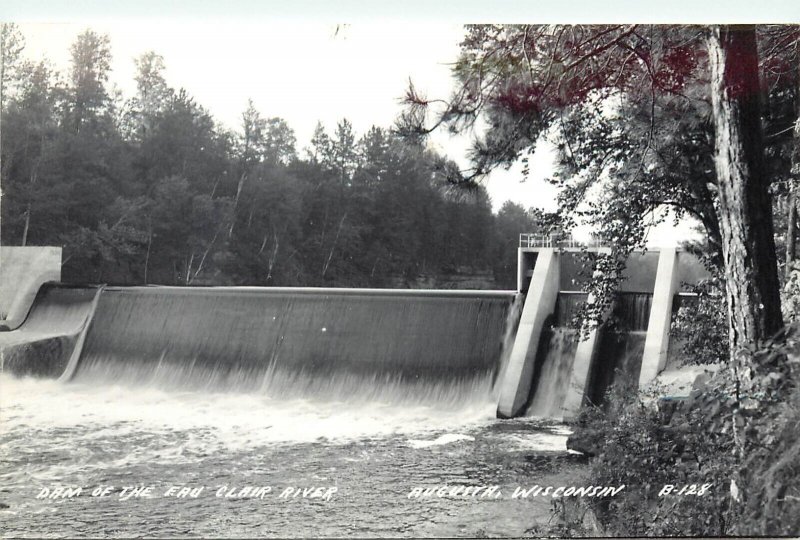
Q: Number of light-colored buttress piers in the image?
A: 3